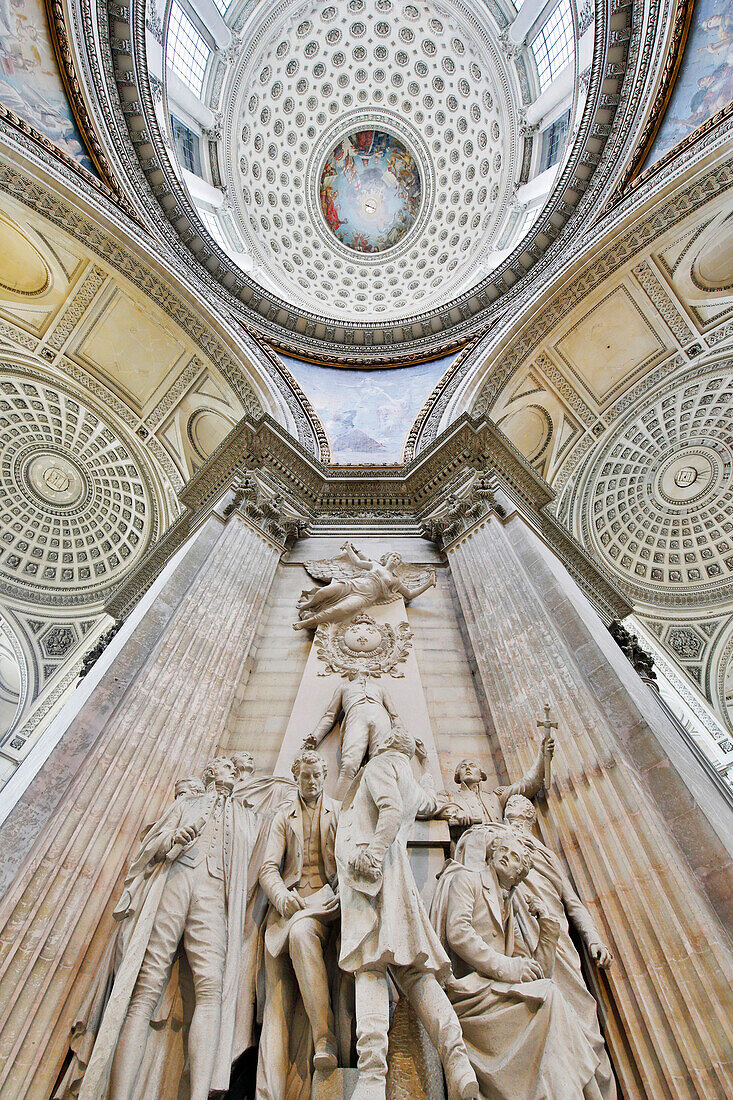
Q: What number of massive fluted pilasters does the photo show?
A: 2